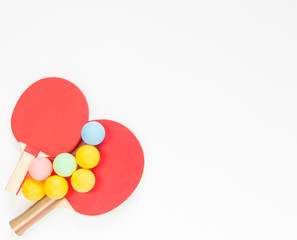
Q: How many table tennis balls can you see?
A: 7